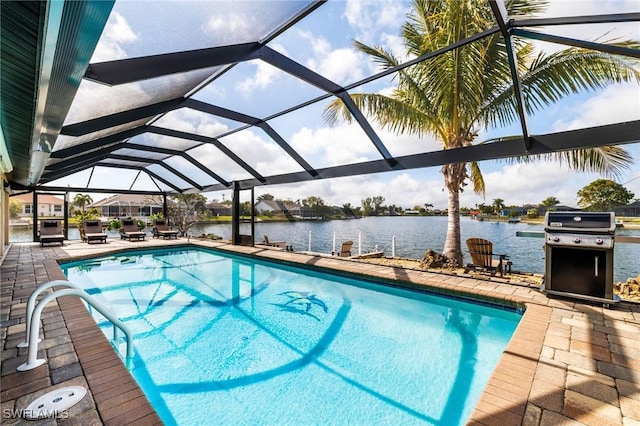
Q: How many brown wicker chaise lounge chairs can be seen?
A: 4